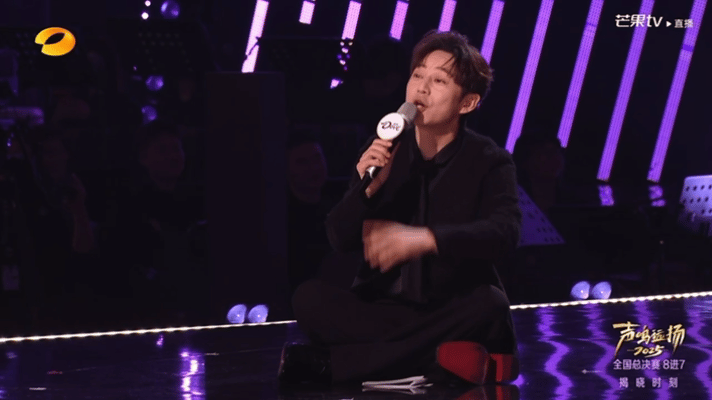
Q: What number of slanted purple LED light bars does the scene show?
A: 10